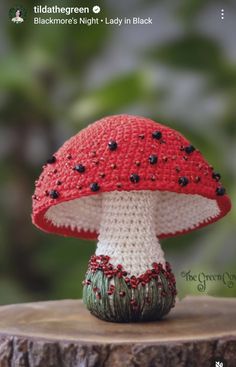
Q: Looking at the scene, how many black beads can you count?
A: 12